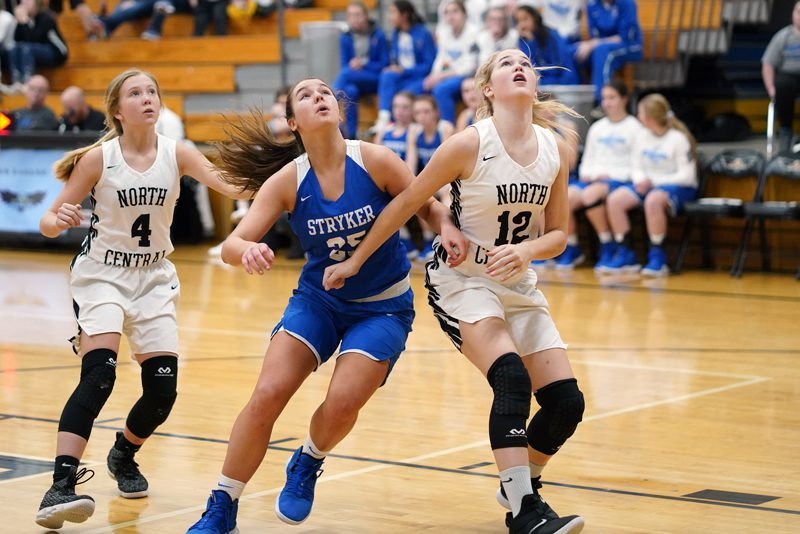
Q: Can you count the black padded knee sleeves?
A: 4